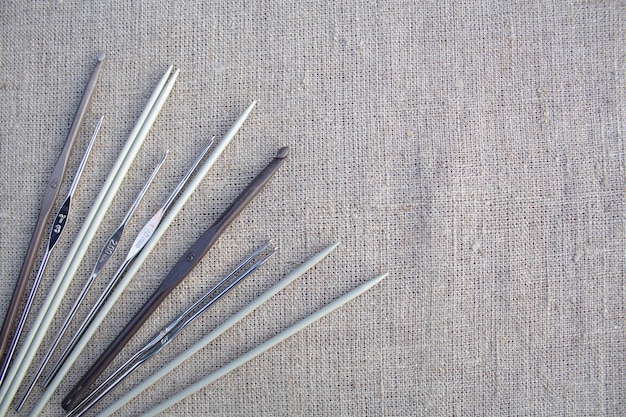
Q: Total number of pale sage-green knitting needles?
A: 5